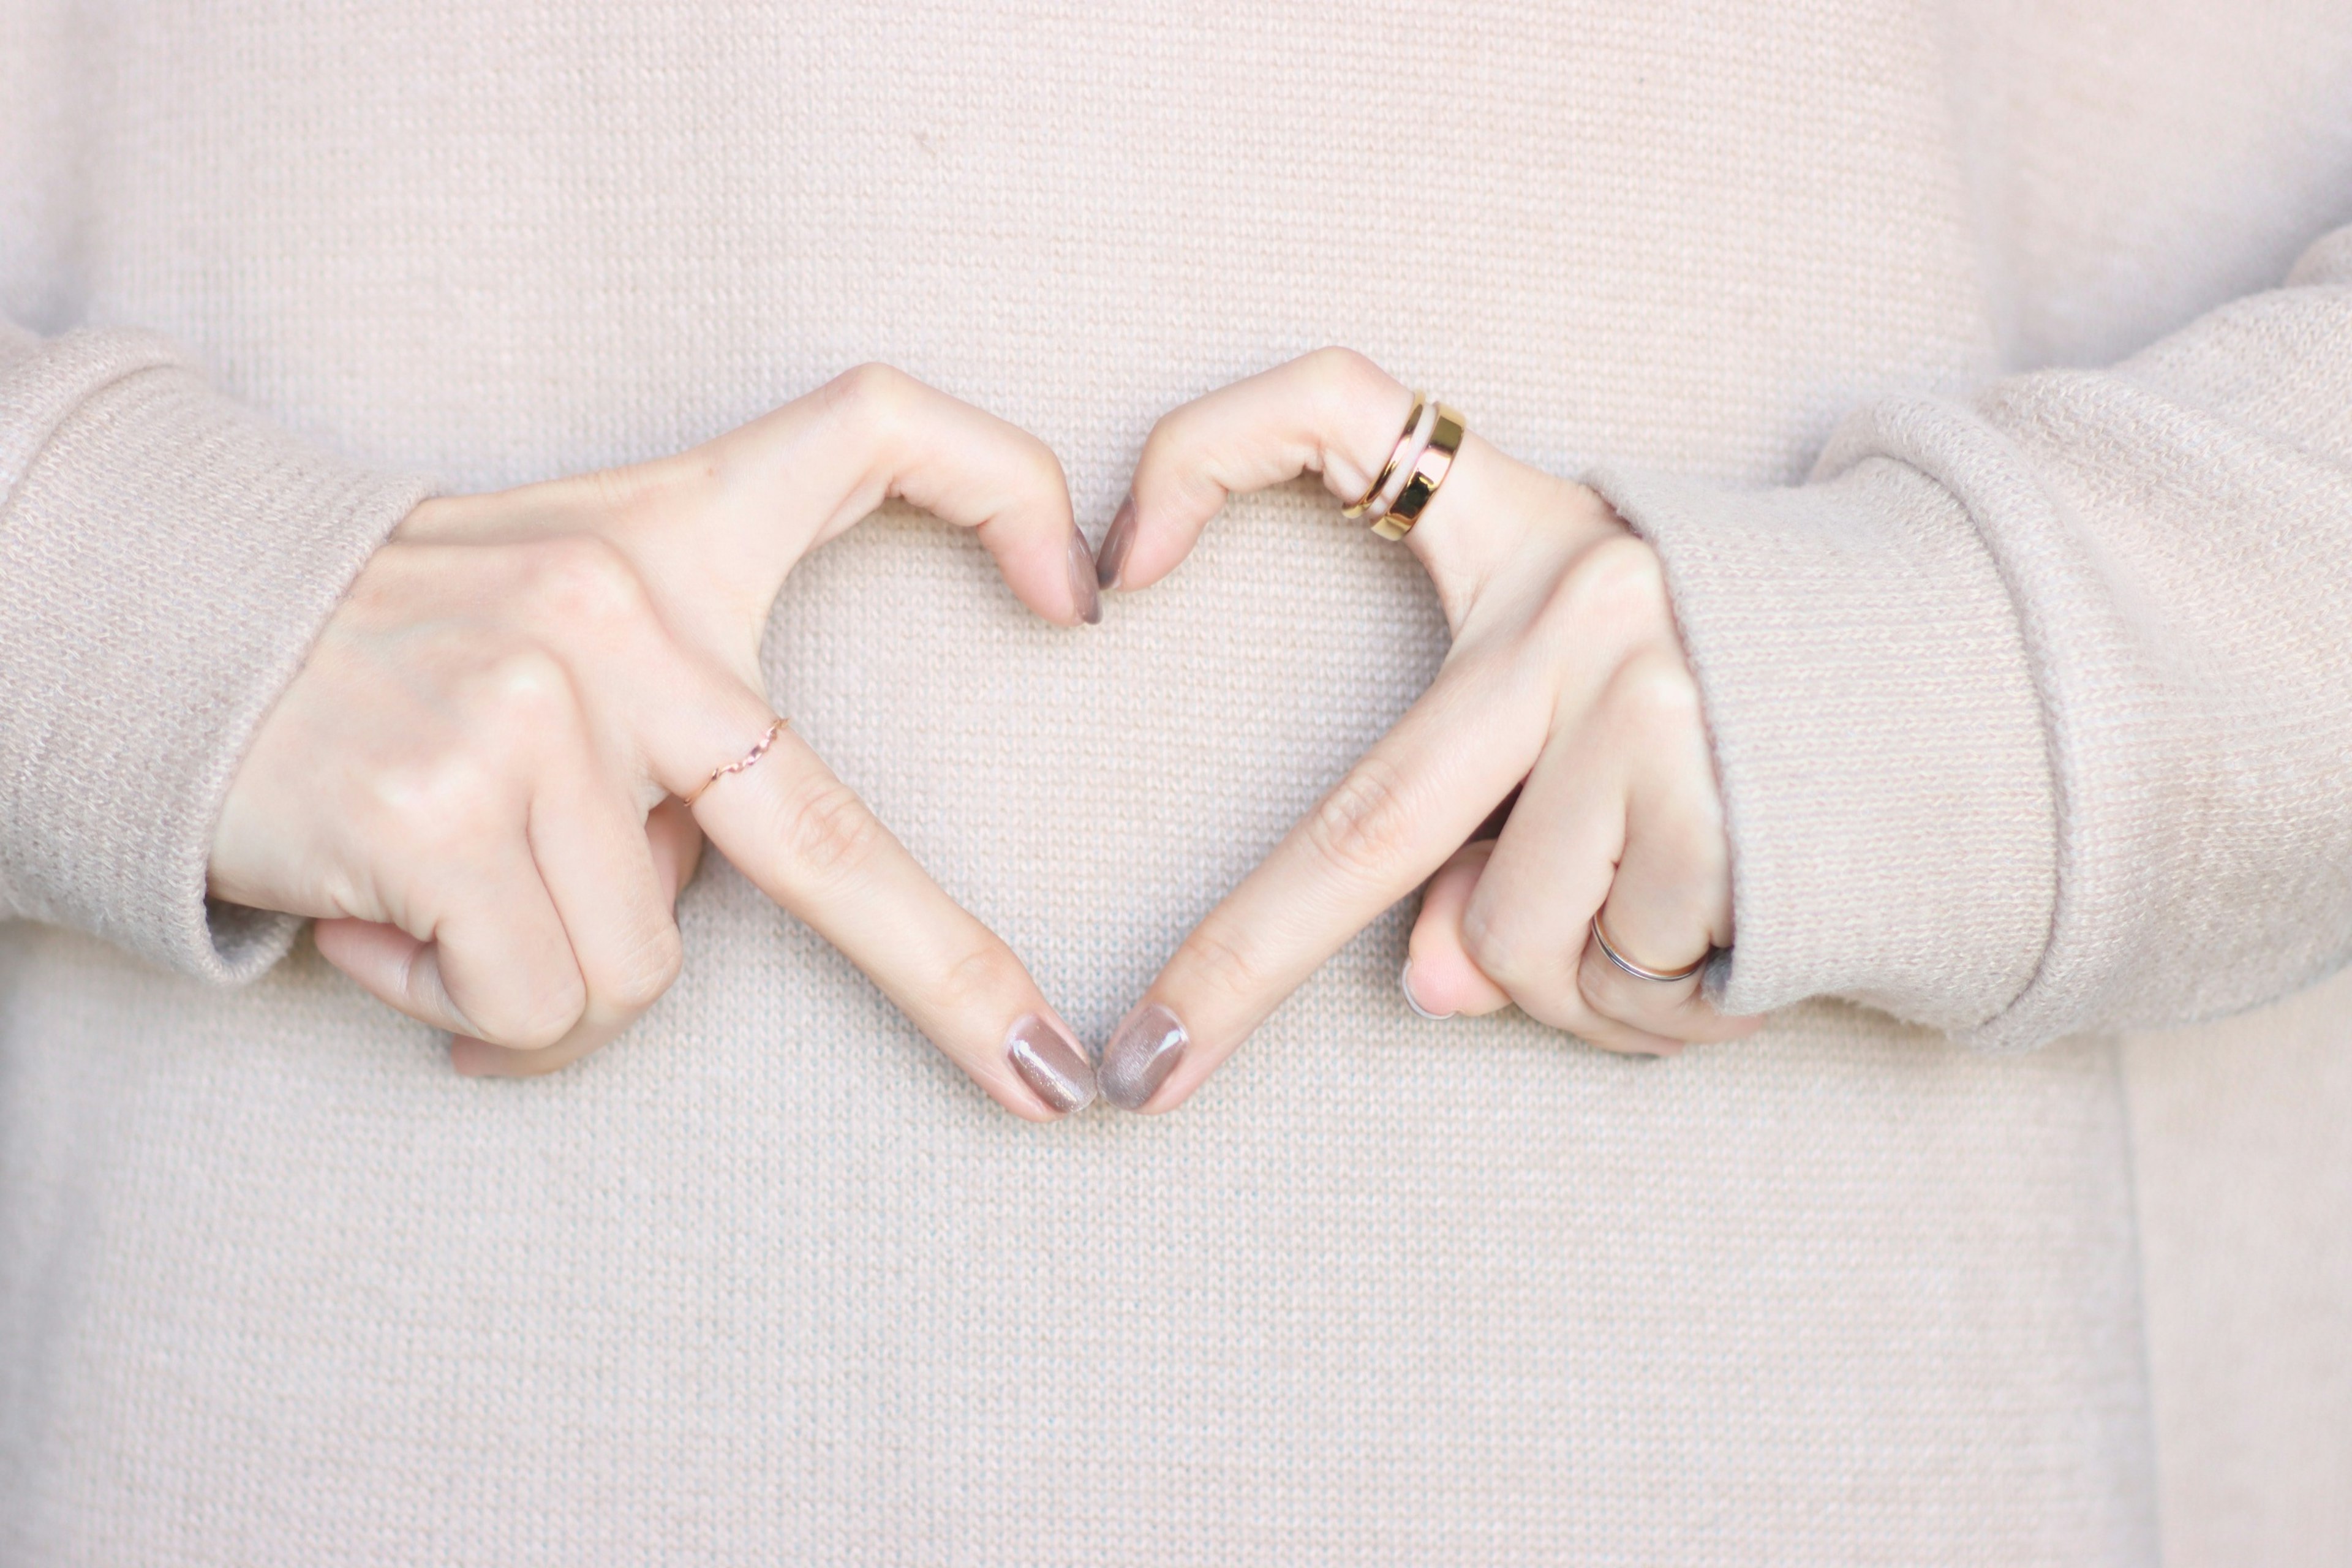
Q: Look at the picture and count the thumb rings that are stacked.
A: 2